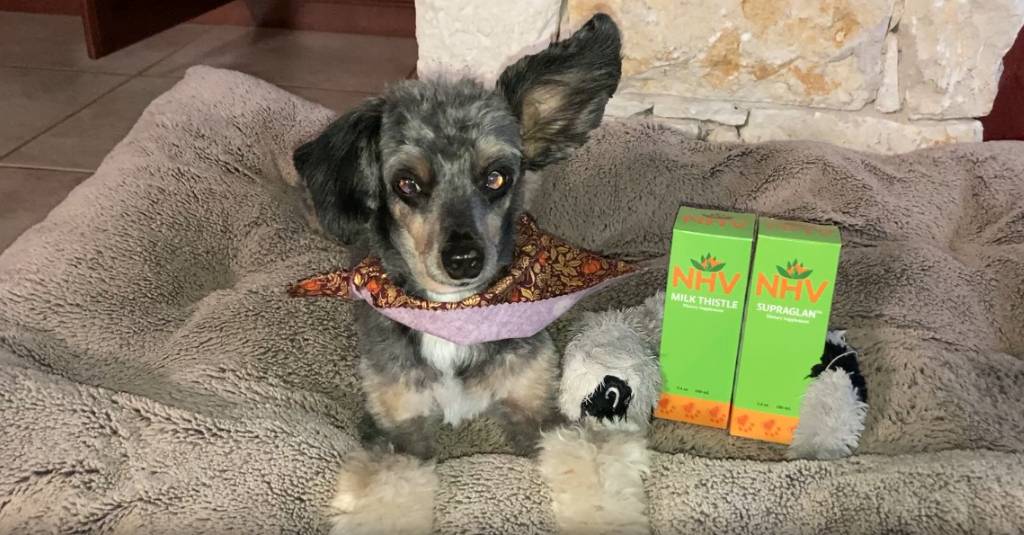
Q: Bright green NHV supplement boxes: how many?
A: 2